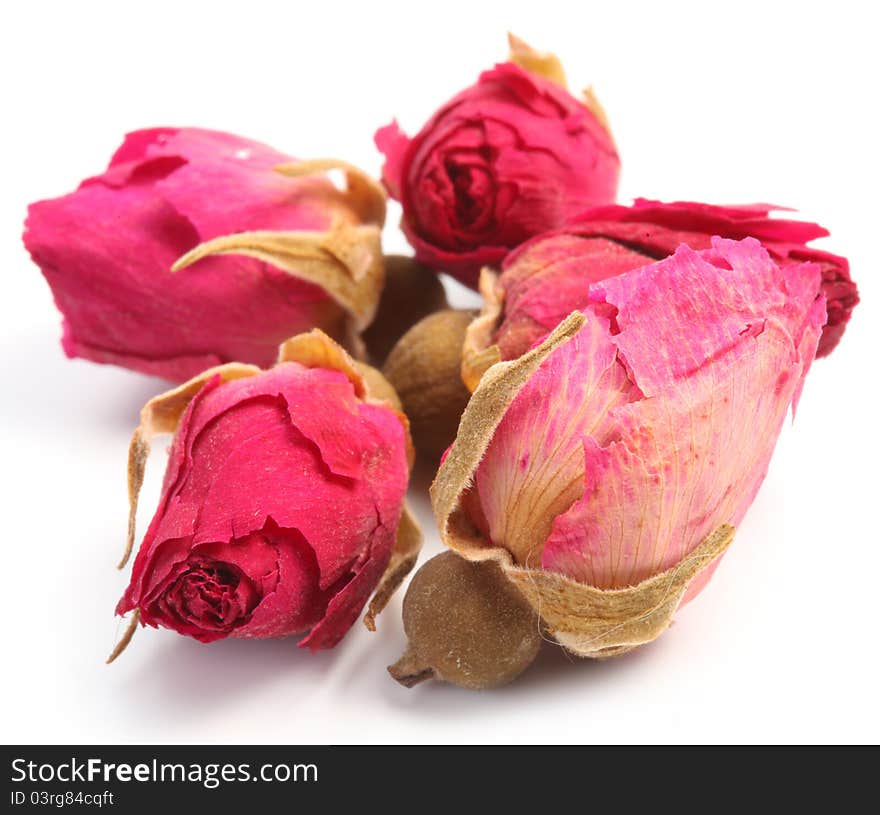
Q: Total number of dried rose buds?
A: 5